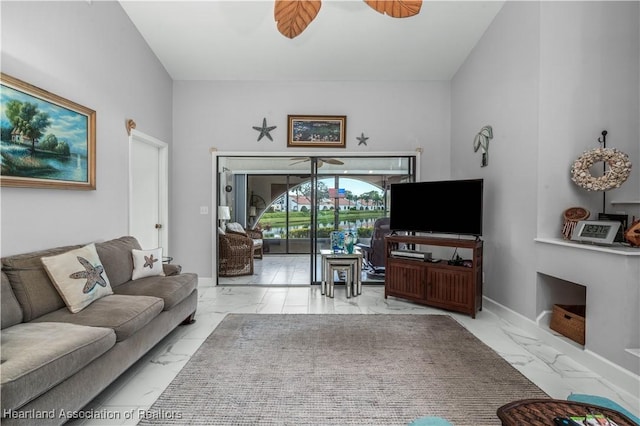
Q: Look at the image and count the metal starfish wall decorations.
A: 2